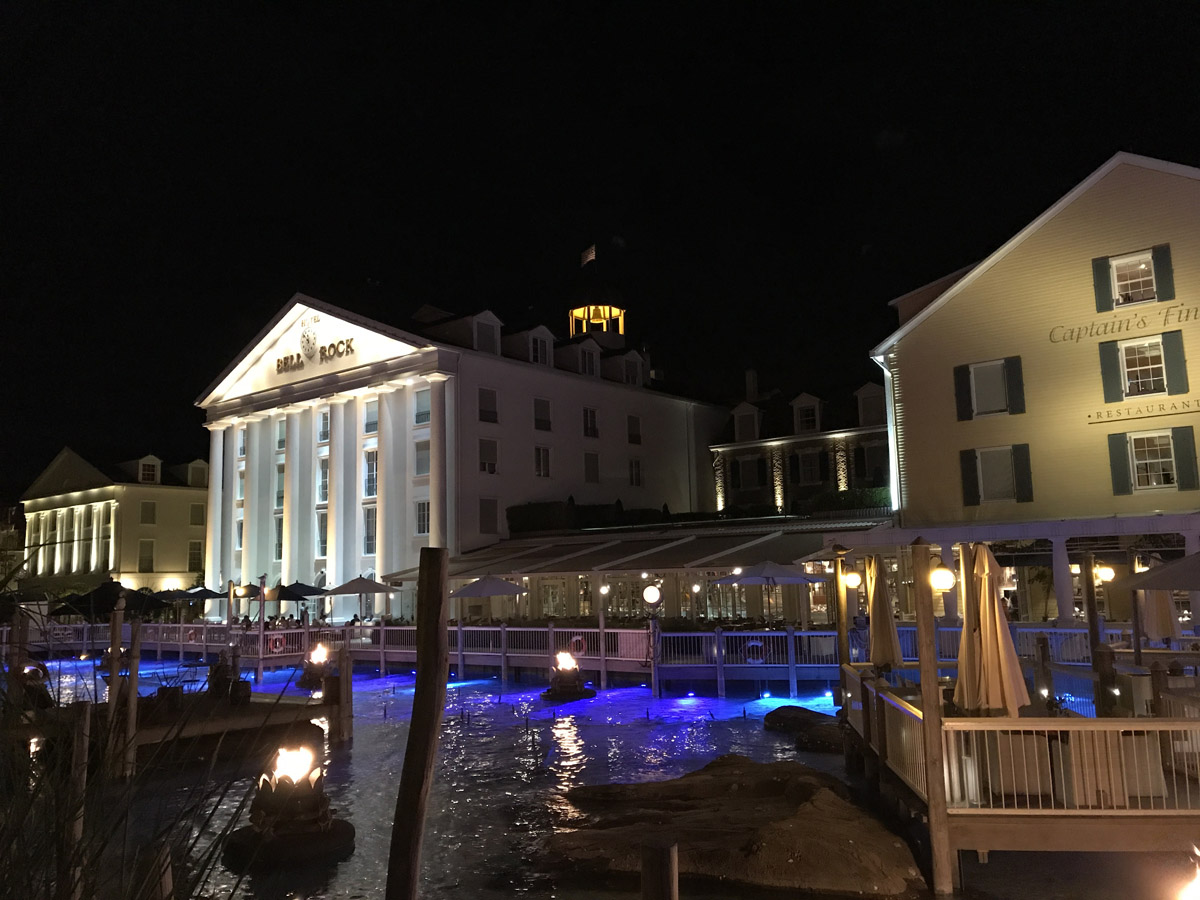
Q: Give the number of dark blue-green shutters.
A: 10